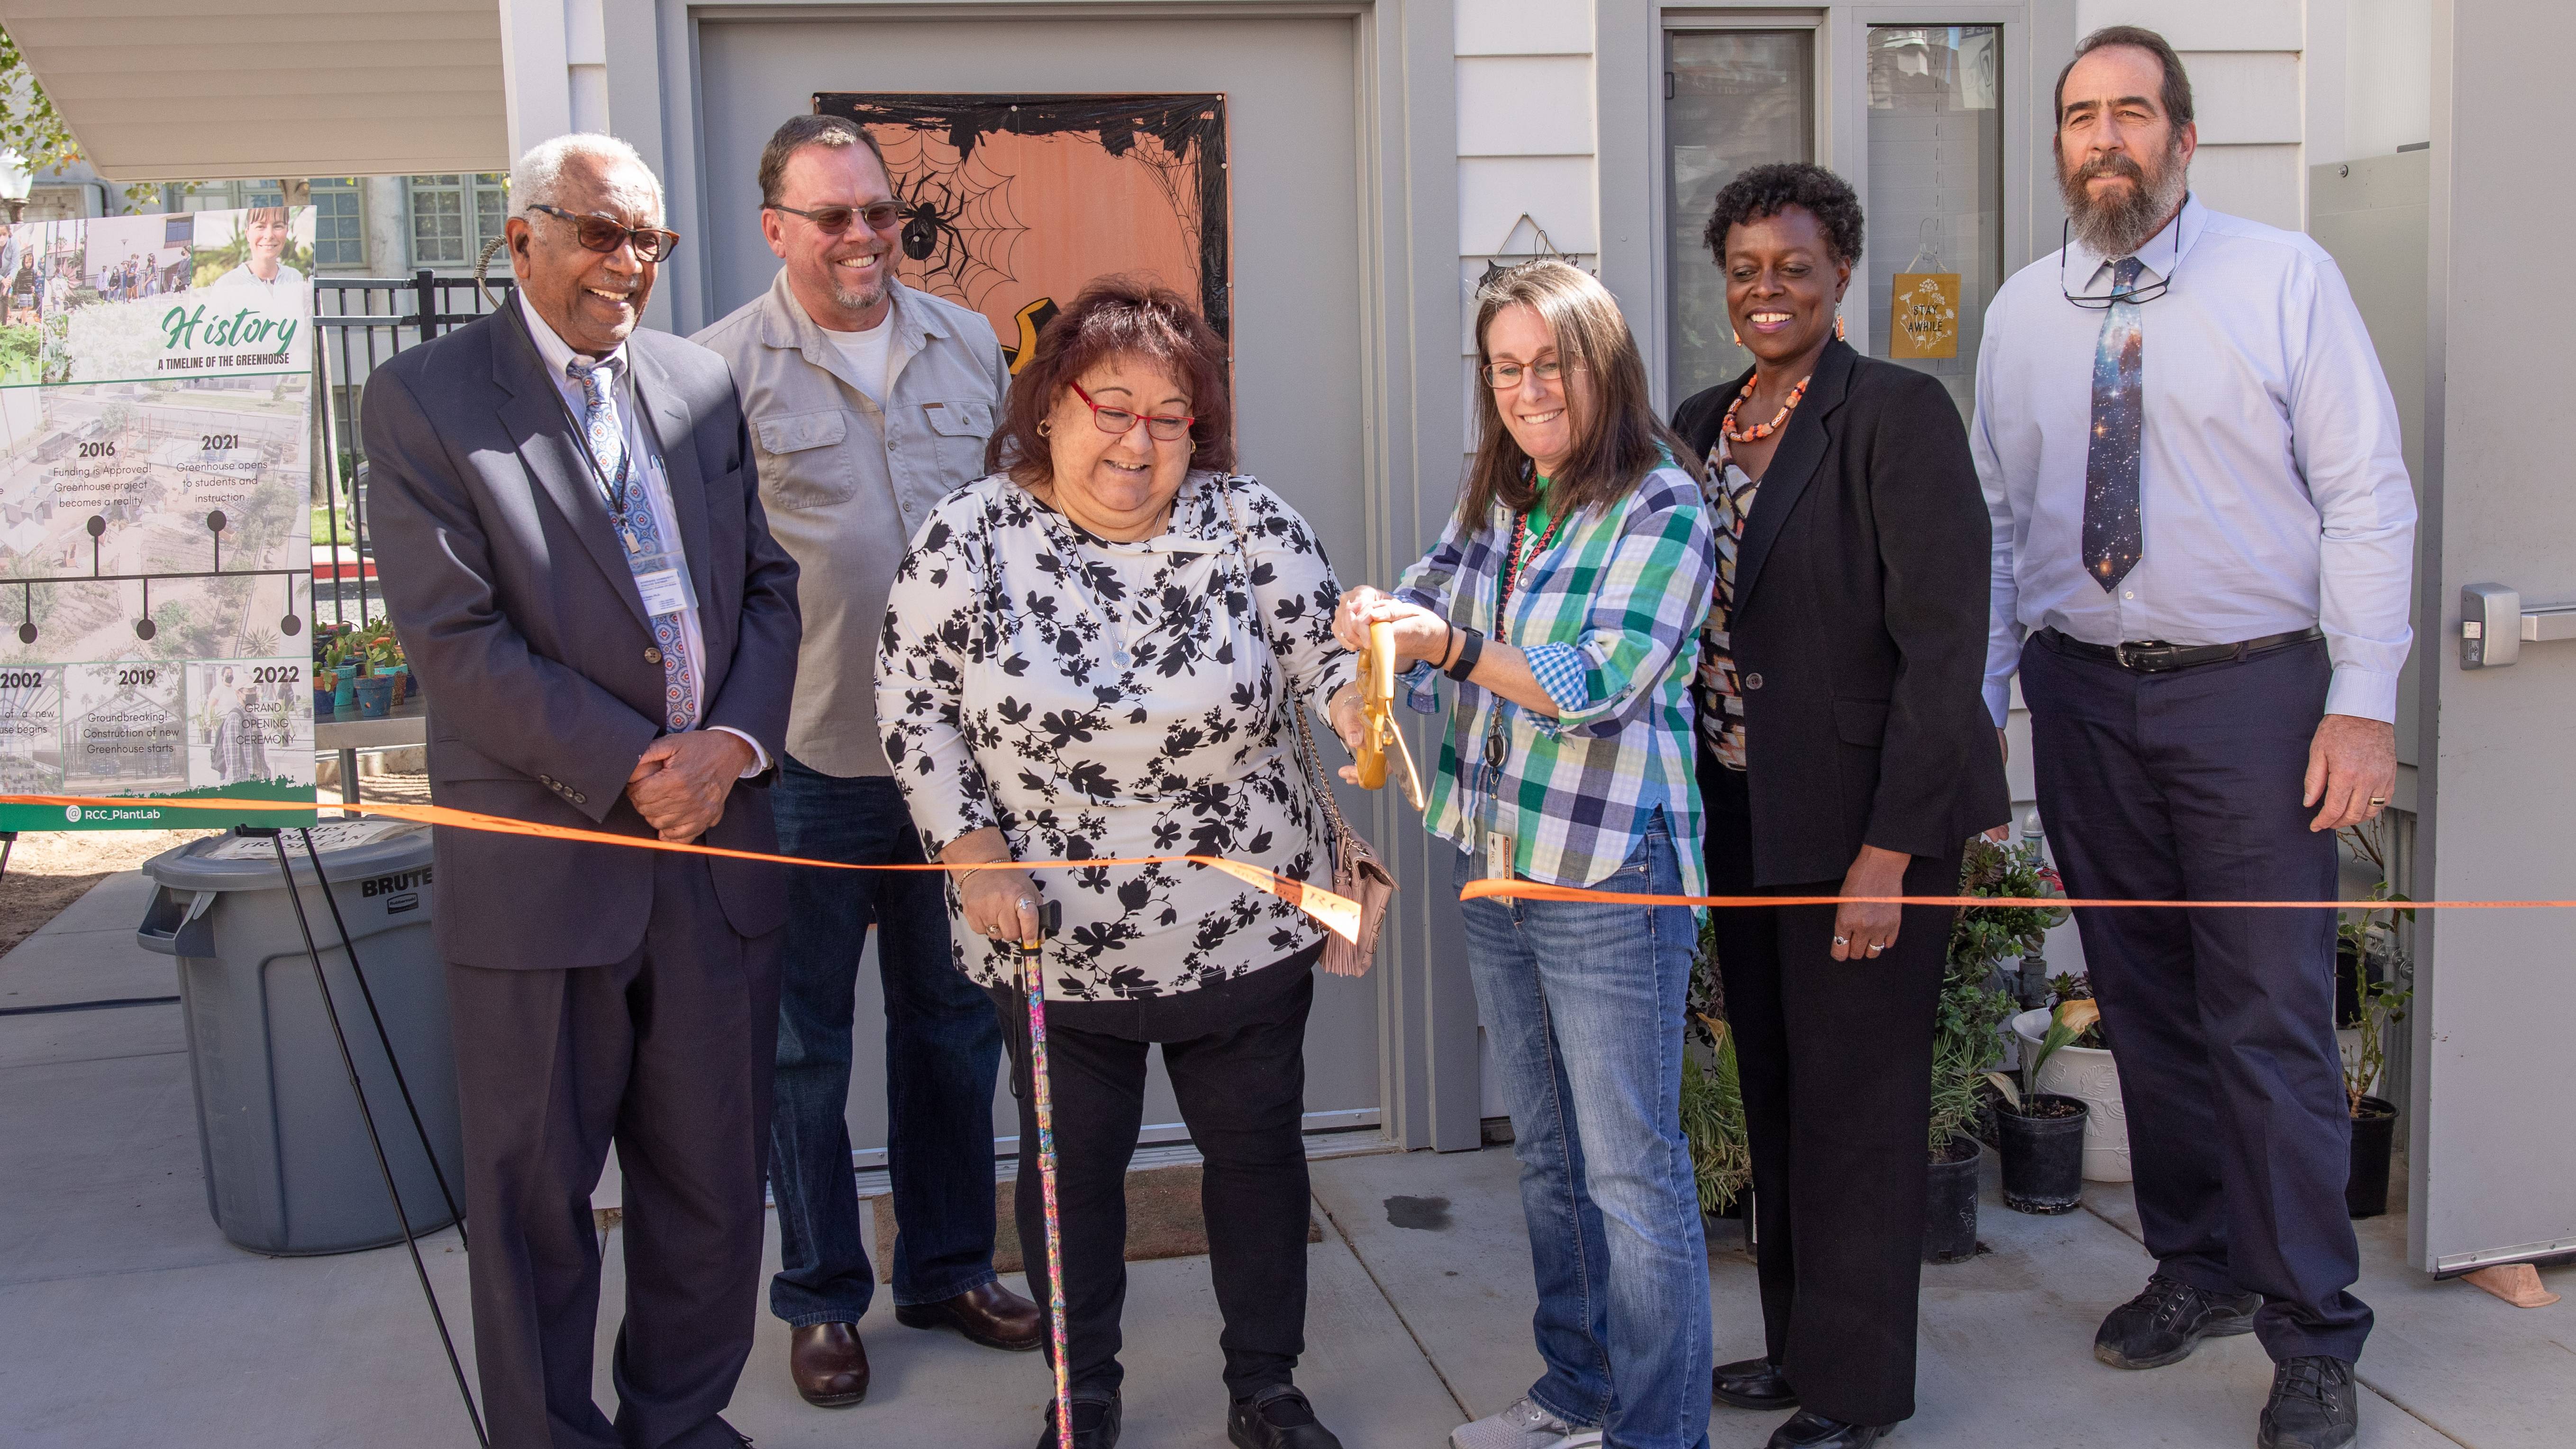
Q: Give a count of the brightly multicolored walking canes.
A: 1